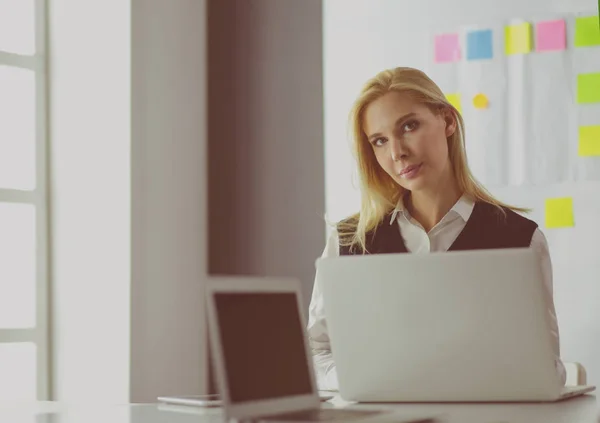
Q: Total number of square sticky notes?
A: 9